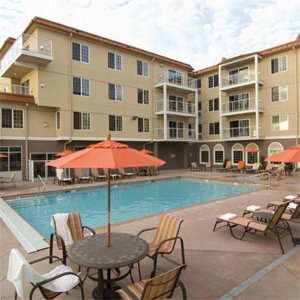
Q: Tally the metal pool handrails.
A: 2